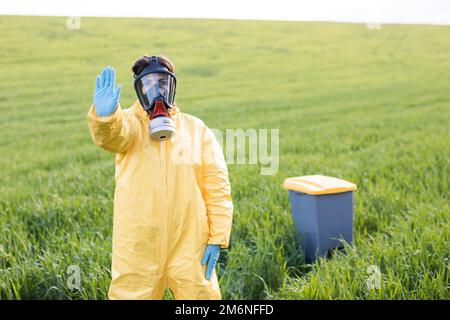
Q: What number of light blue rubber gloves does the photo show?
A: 2